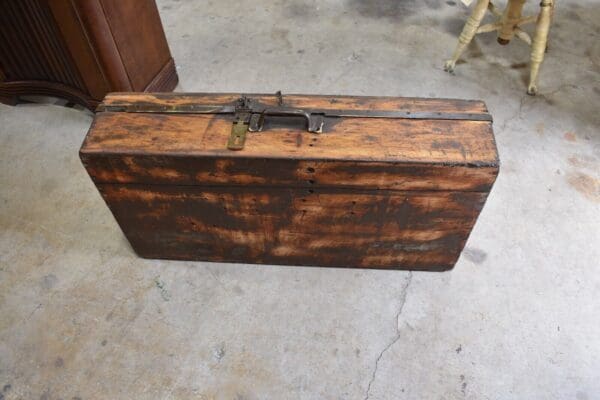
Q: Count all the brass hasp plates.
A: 1